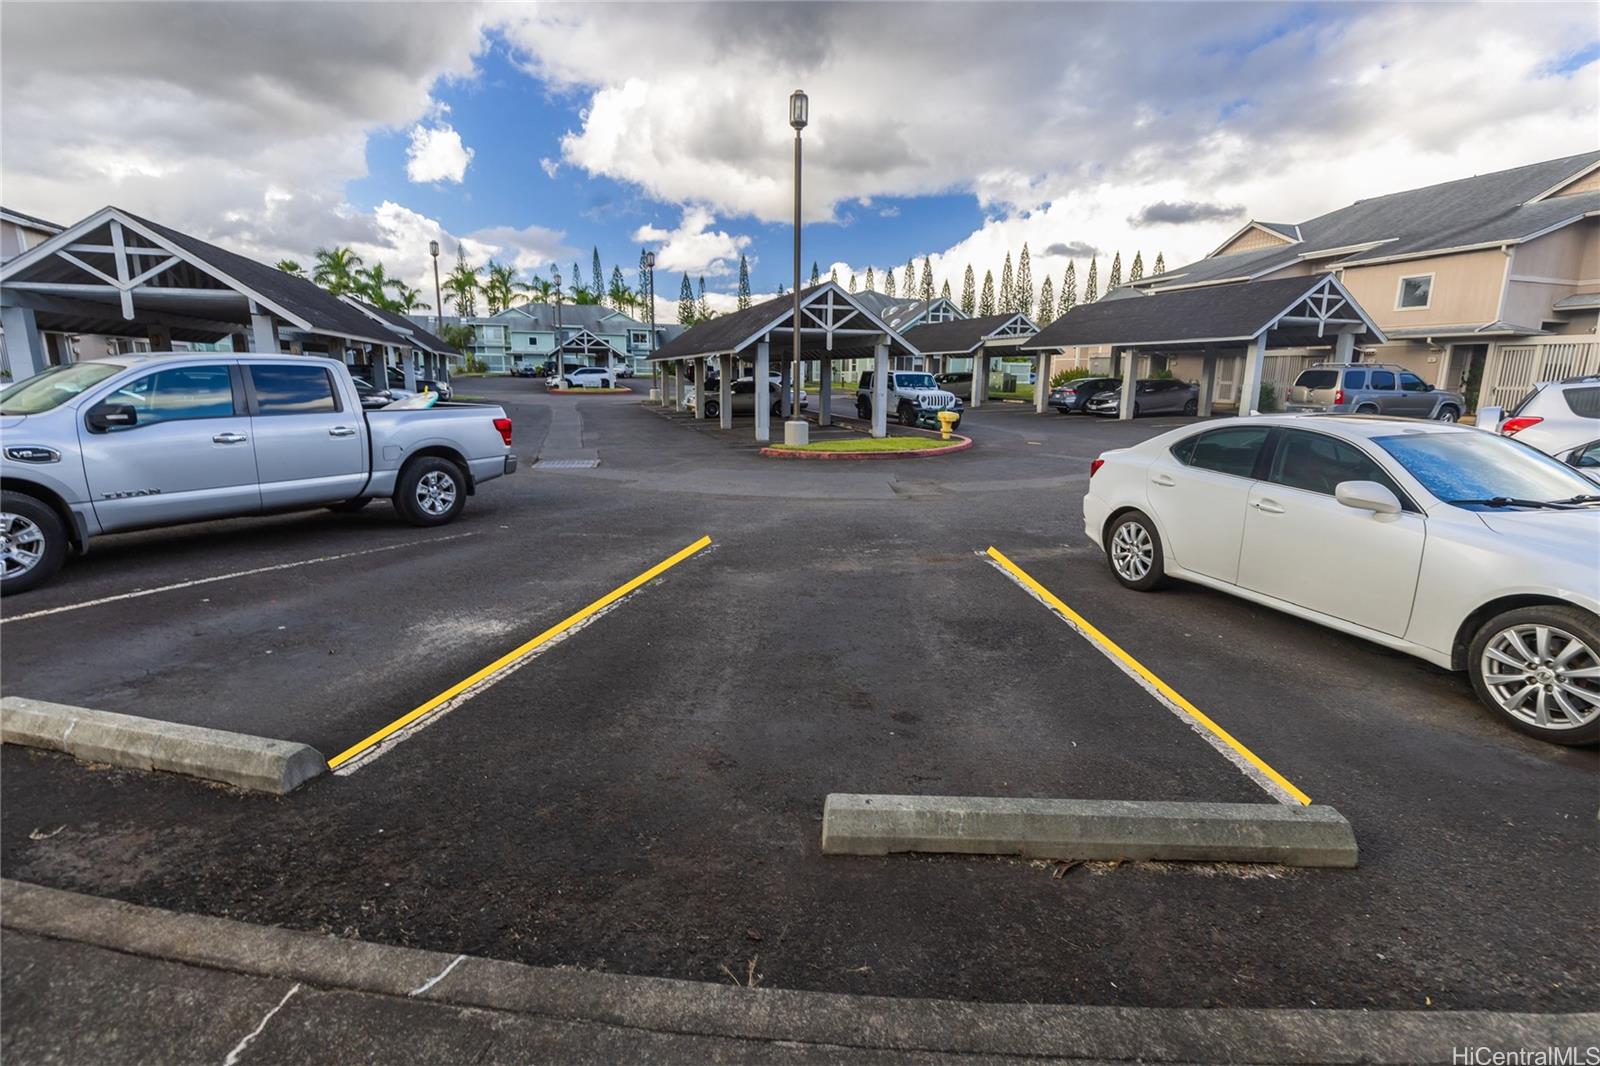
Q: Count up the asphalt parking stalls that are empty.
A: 2